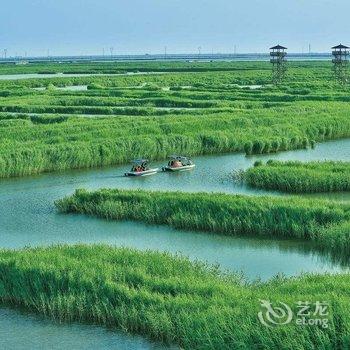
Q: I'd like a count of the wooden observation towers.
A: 2